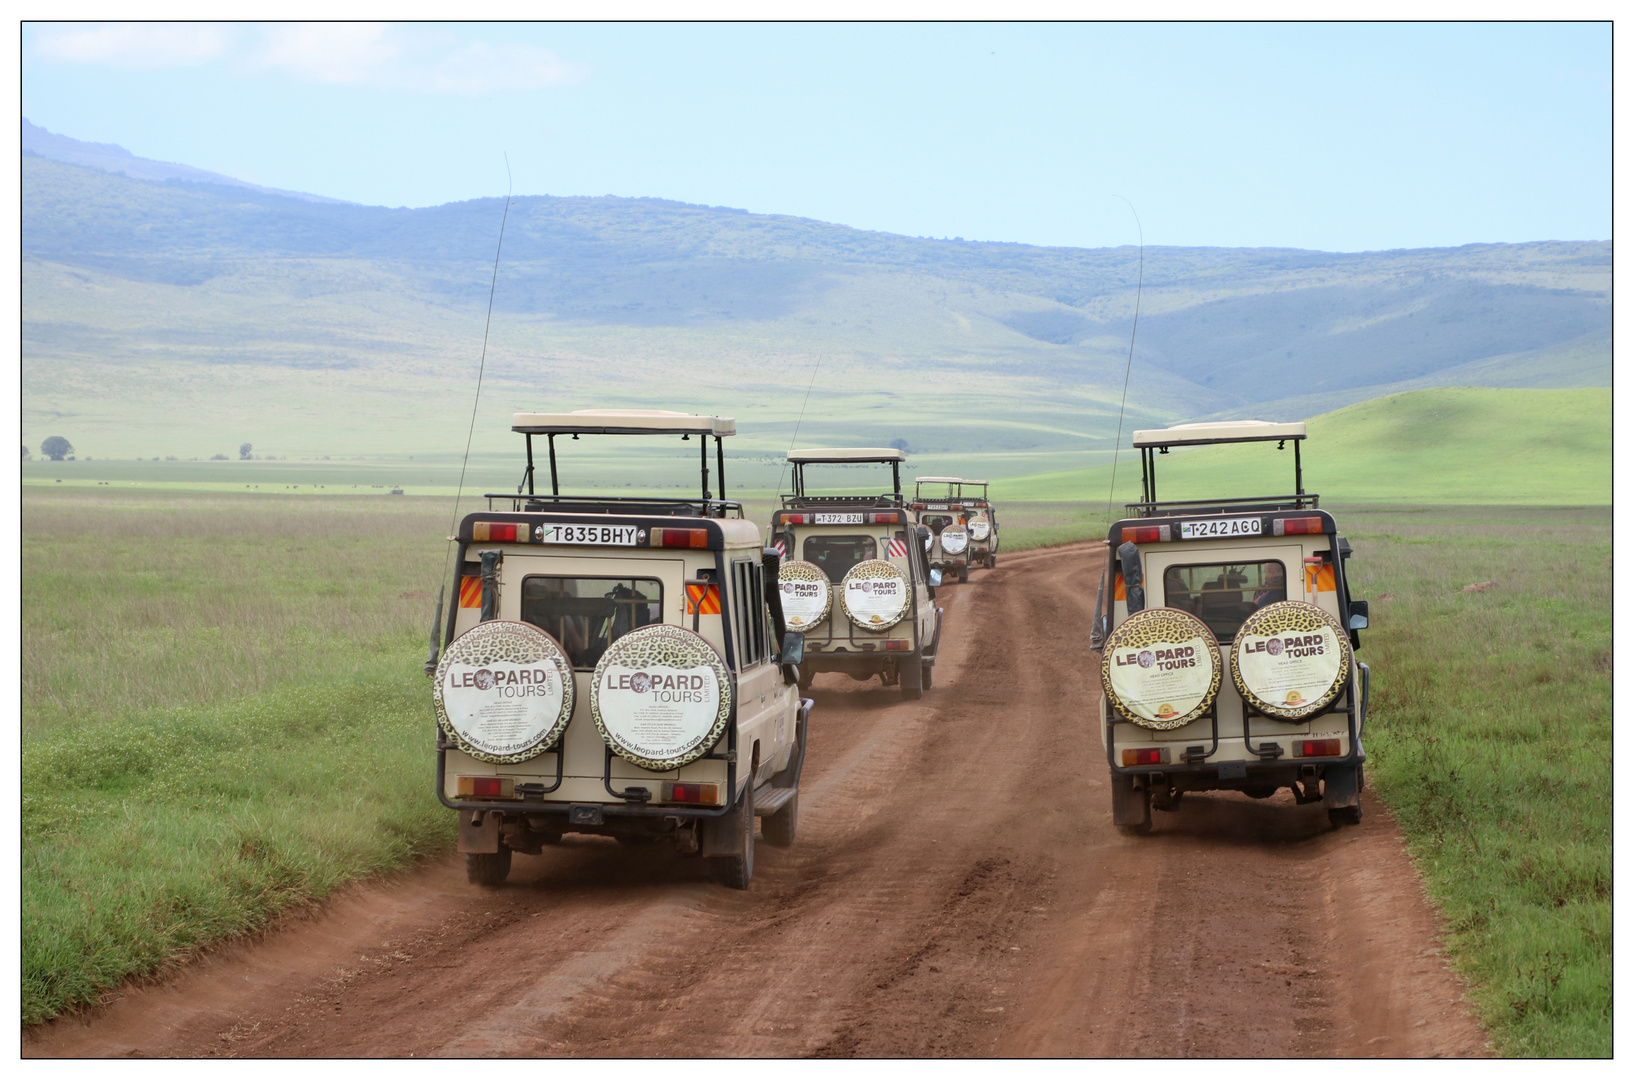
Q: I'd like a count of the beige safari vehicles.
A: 5